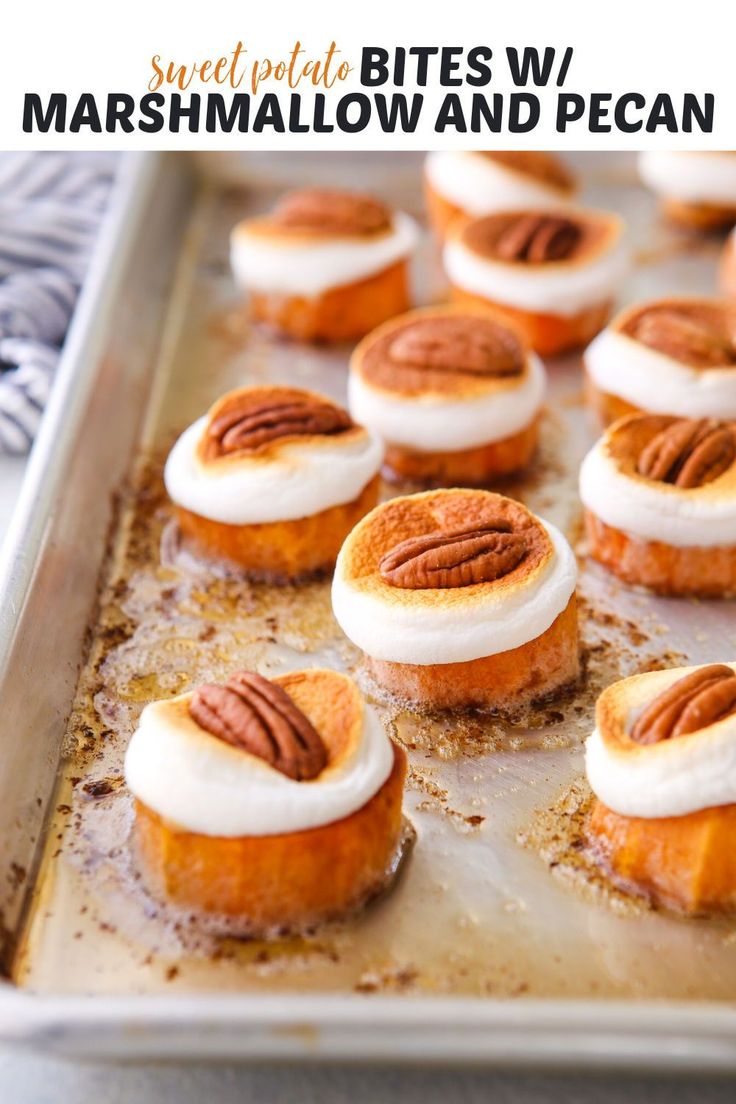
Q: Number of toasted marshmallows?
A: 11